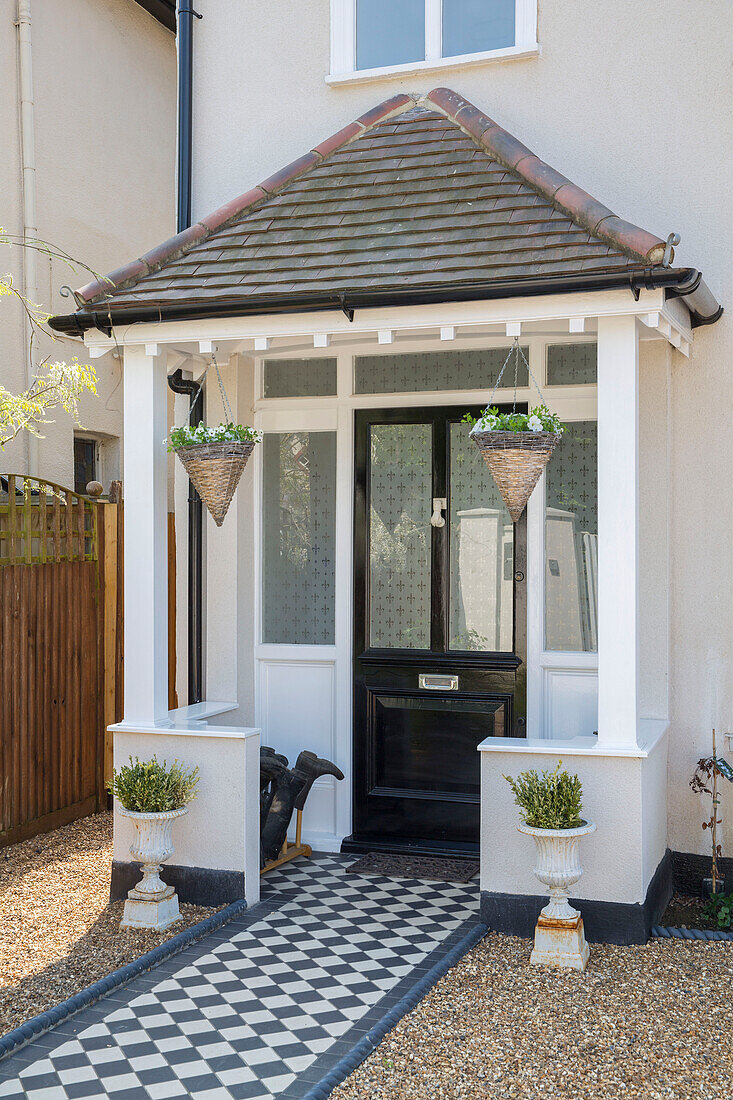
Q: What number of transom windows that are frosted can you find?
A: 3